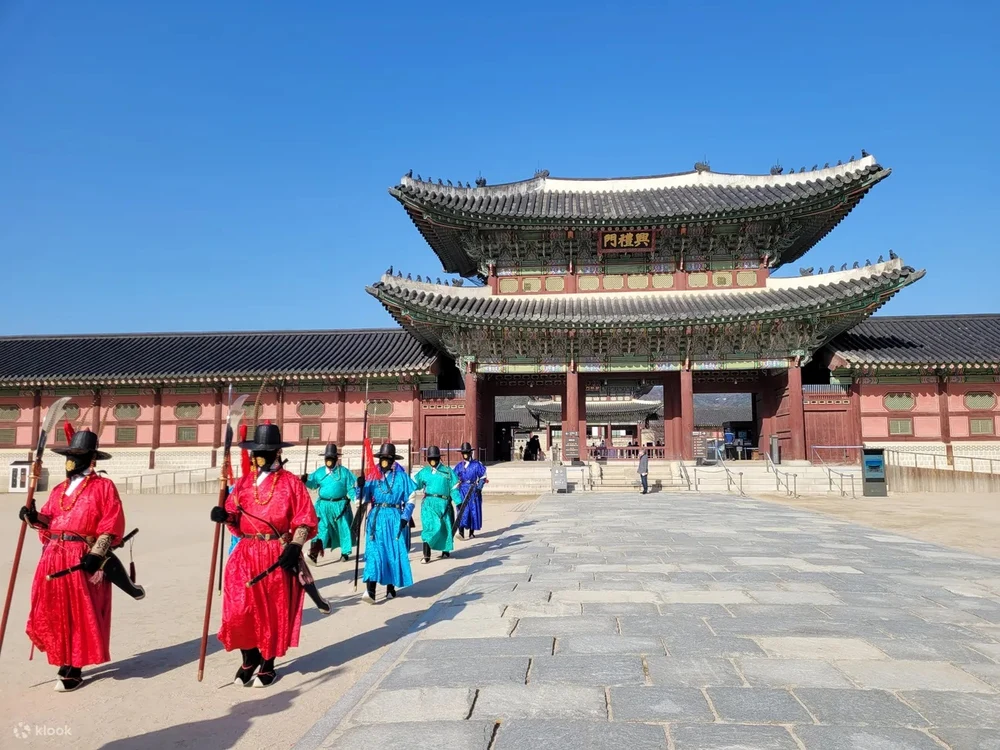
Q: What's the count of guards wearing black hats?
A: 6